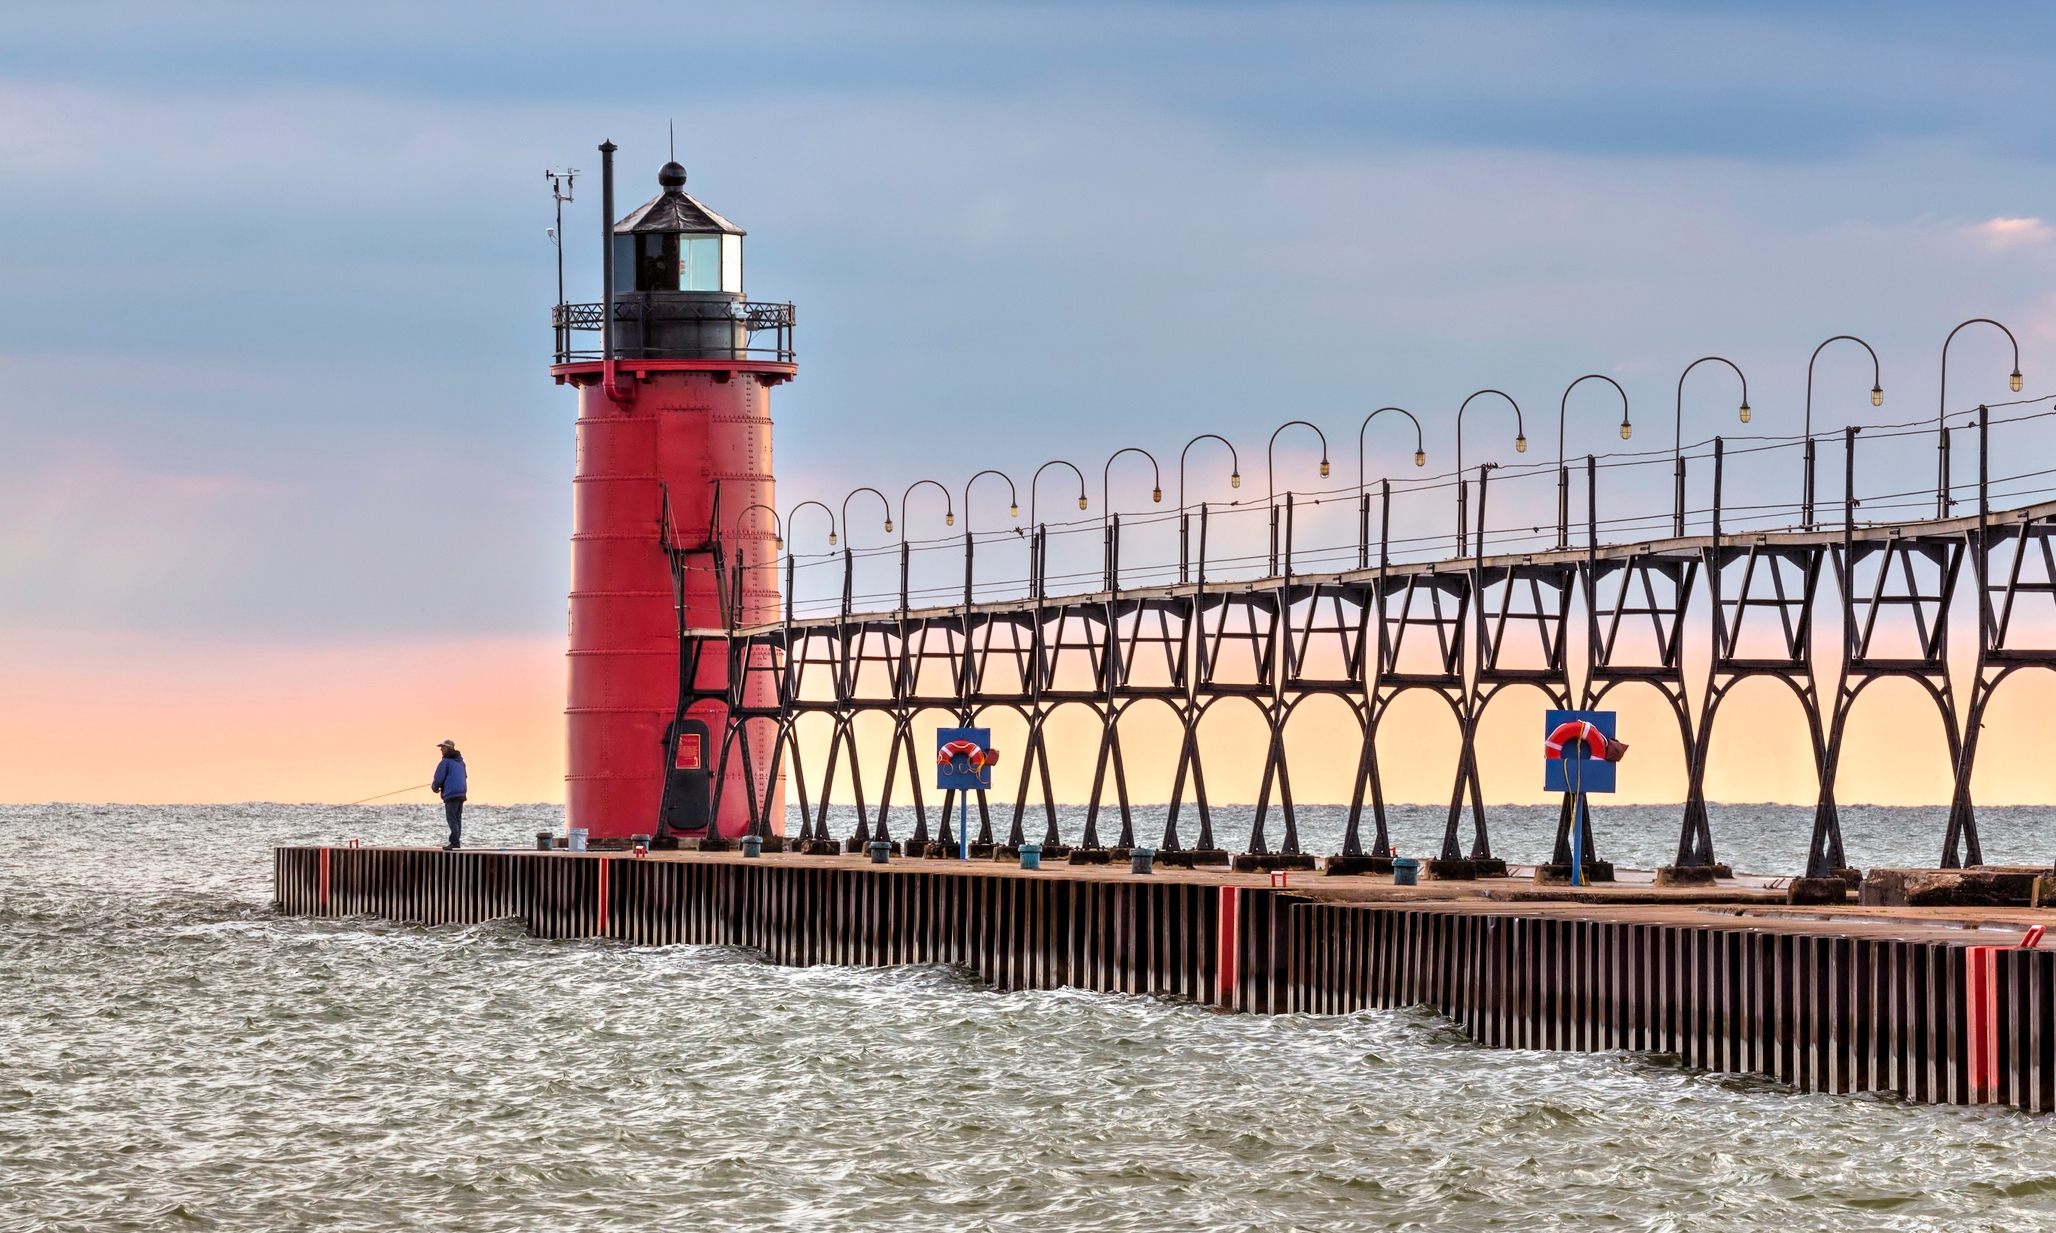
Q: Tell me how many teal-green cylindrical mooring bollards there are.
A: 7